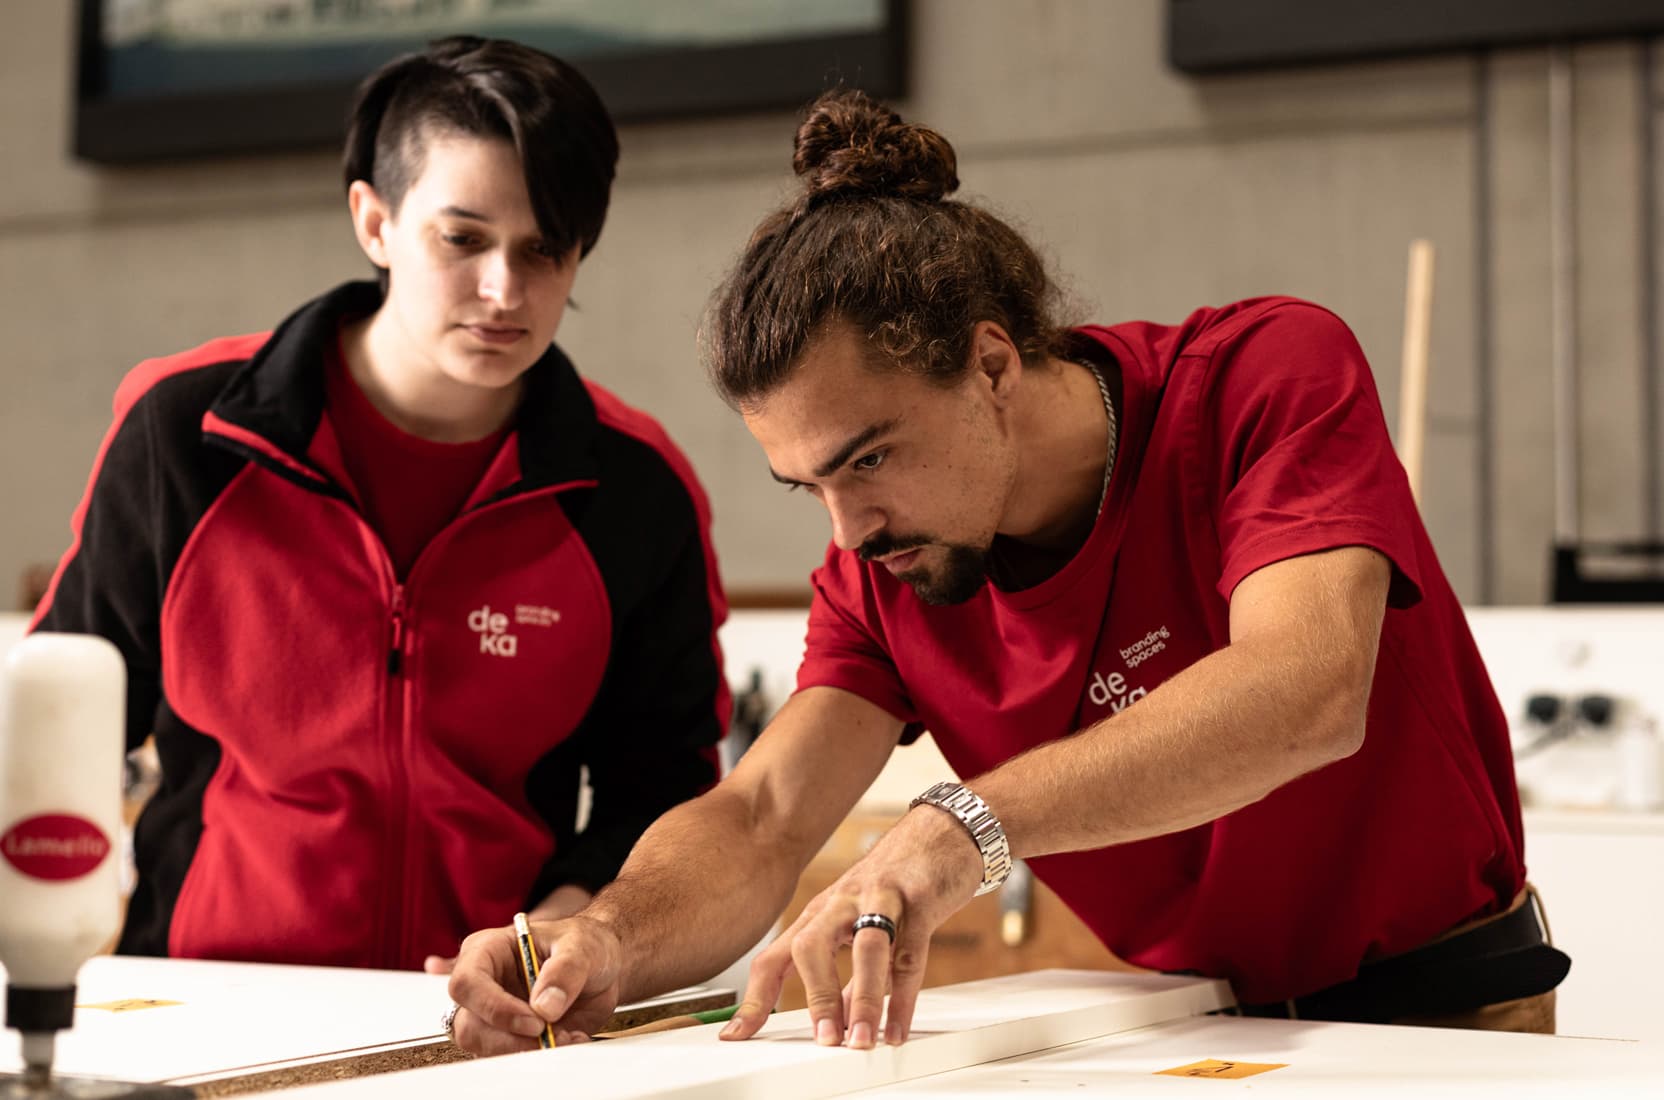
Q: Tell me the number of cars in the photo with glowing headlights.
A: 0